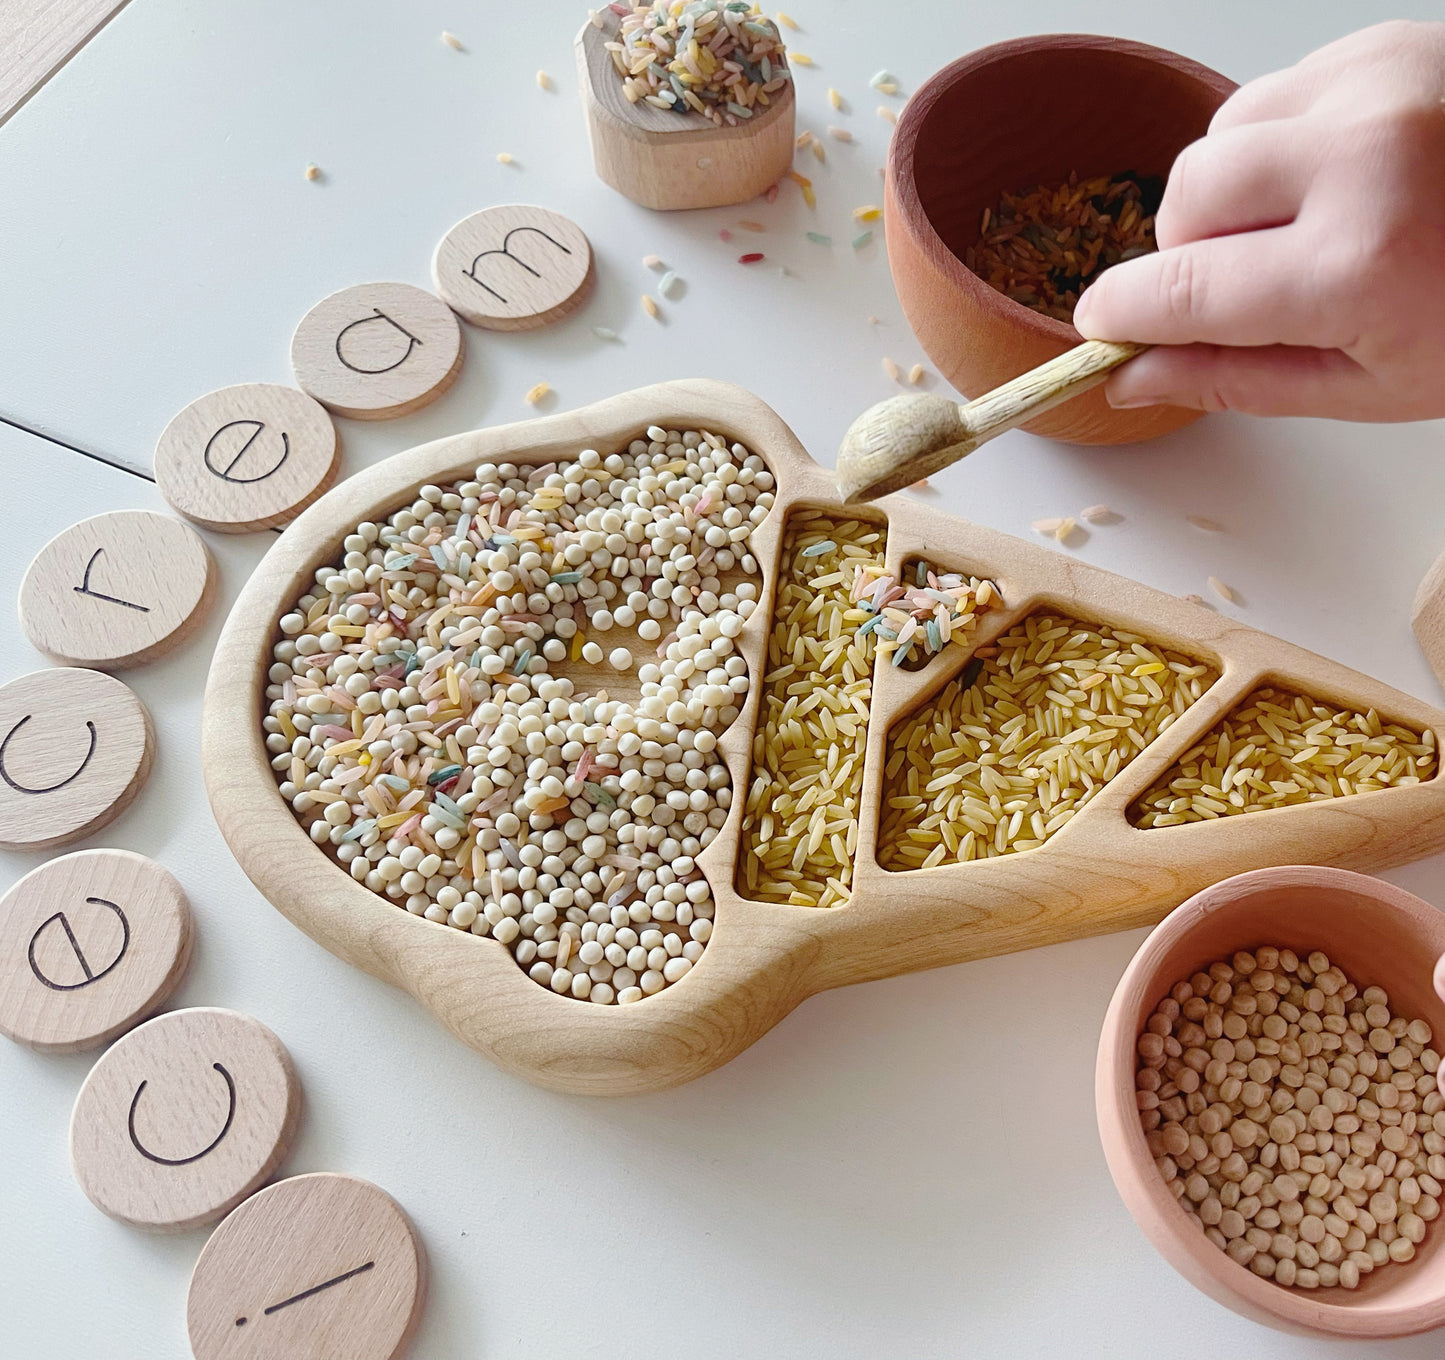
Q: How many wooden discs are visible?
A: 8